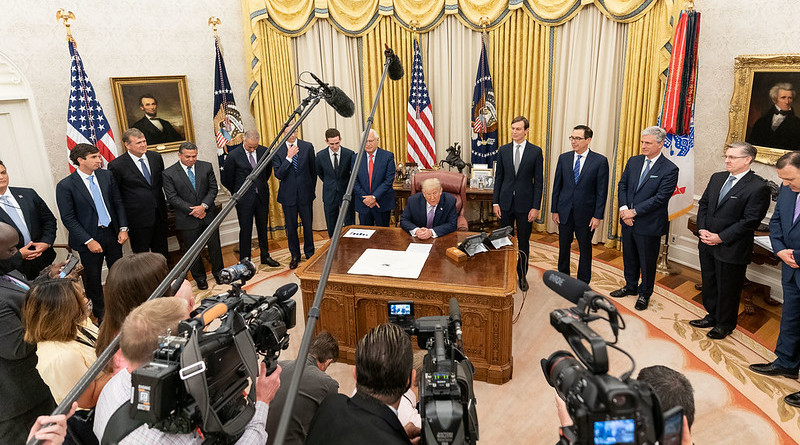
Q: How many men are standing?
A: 13